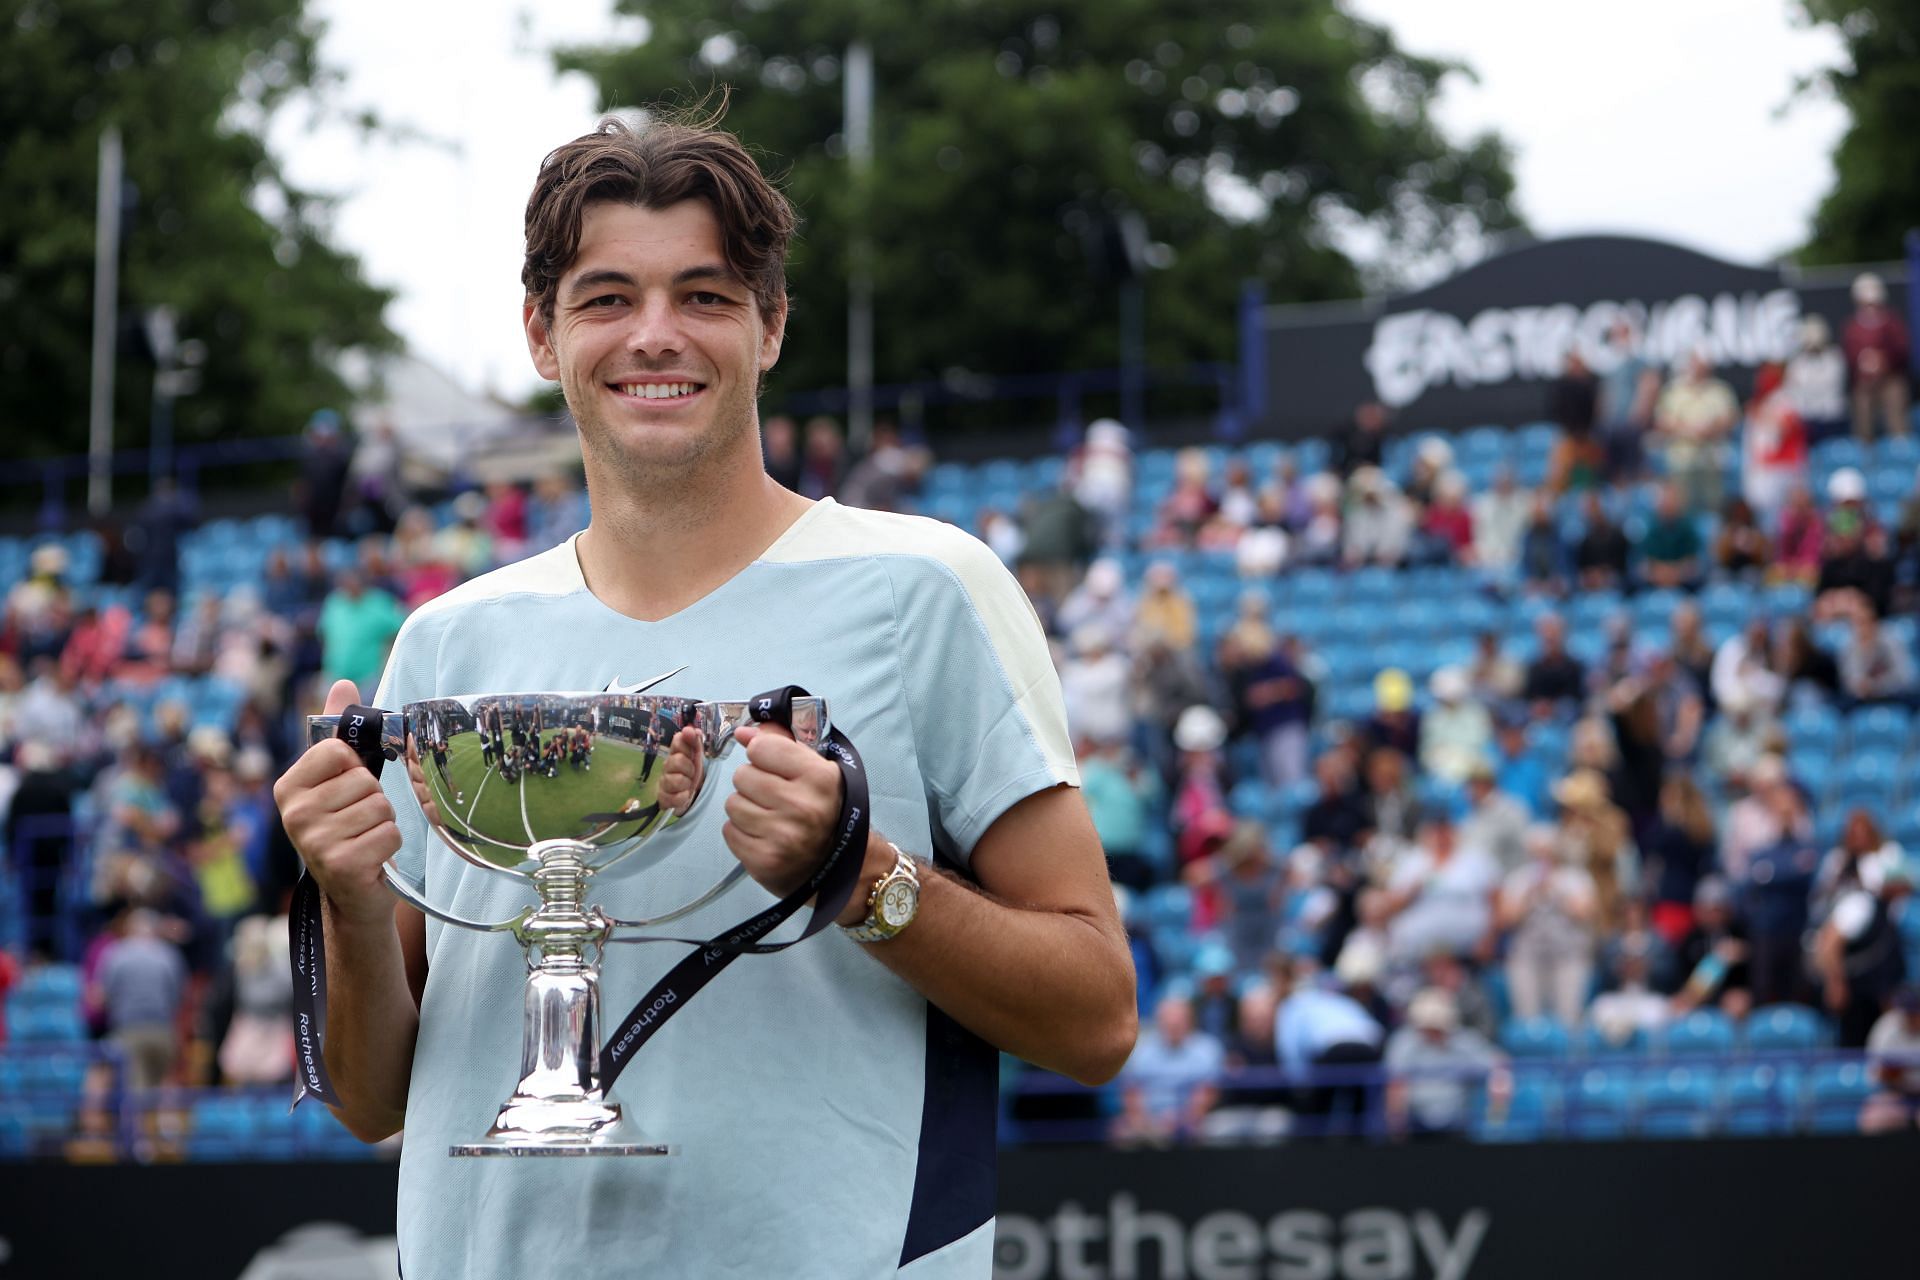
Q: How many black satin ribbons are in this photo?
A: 2